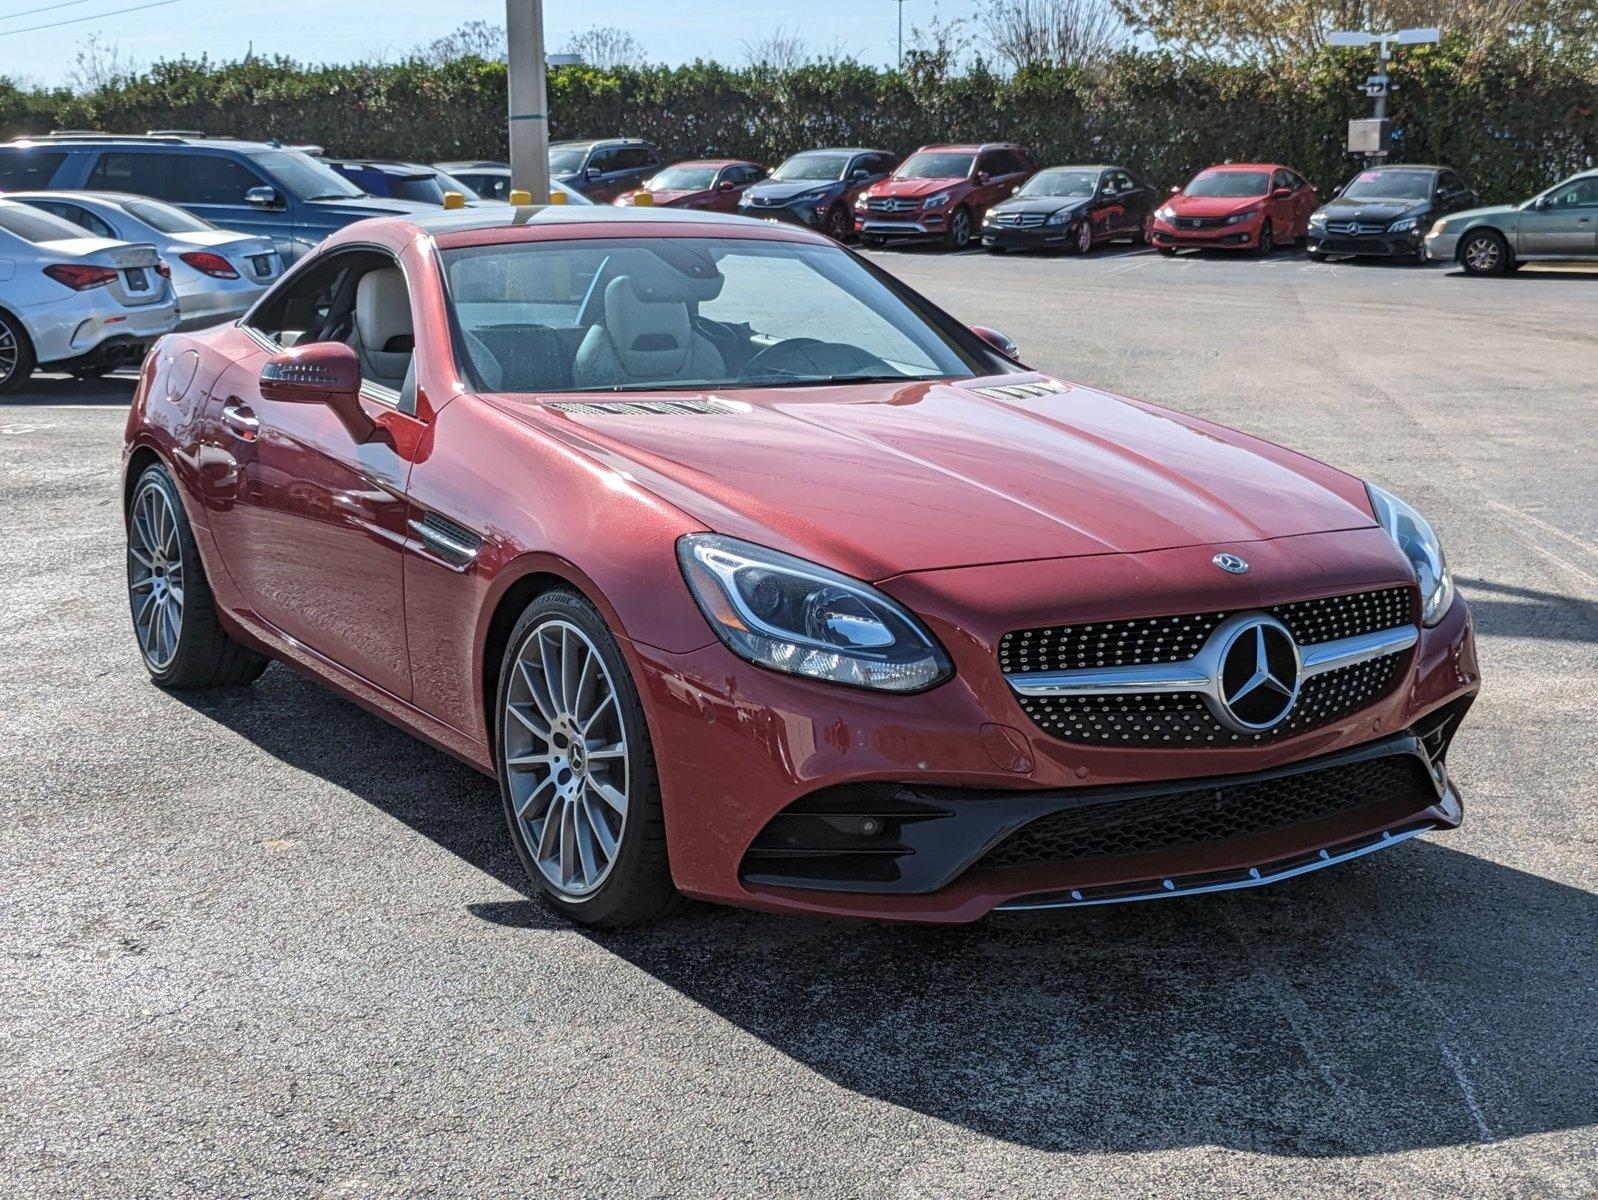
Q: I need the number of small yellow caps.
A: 4